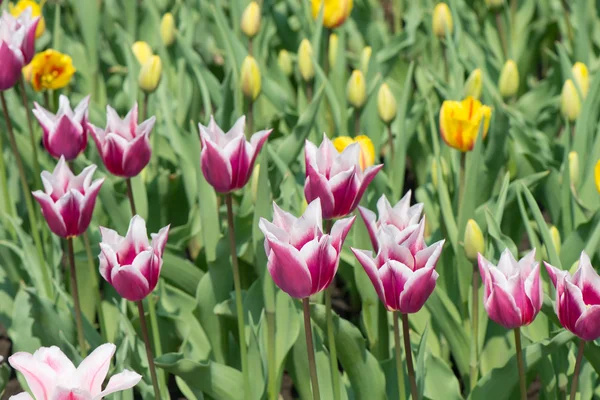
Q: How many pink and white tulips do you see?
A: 14